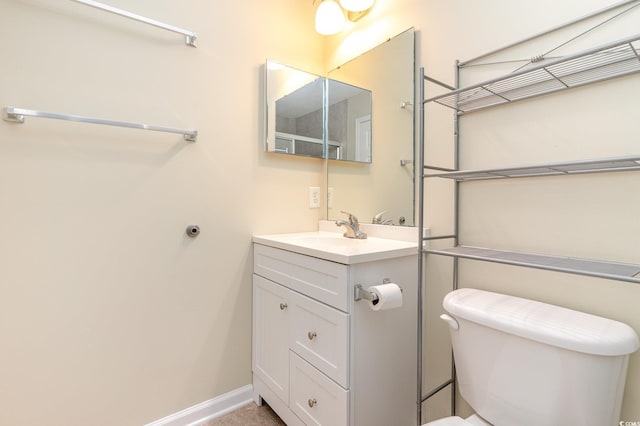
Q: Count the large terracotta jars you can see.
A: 0